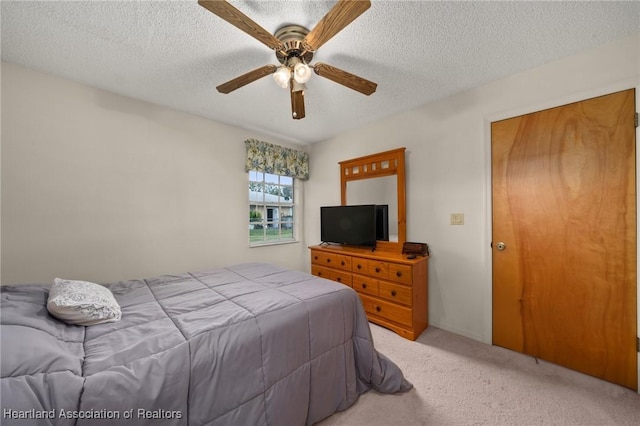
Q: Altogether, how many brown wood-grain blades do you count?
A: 5